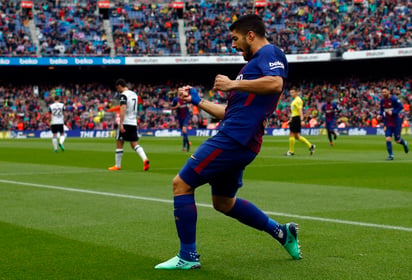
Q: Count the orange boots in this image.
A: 2